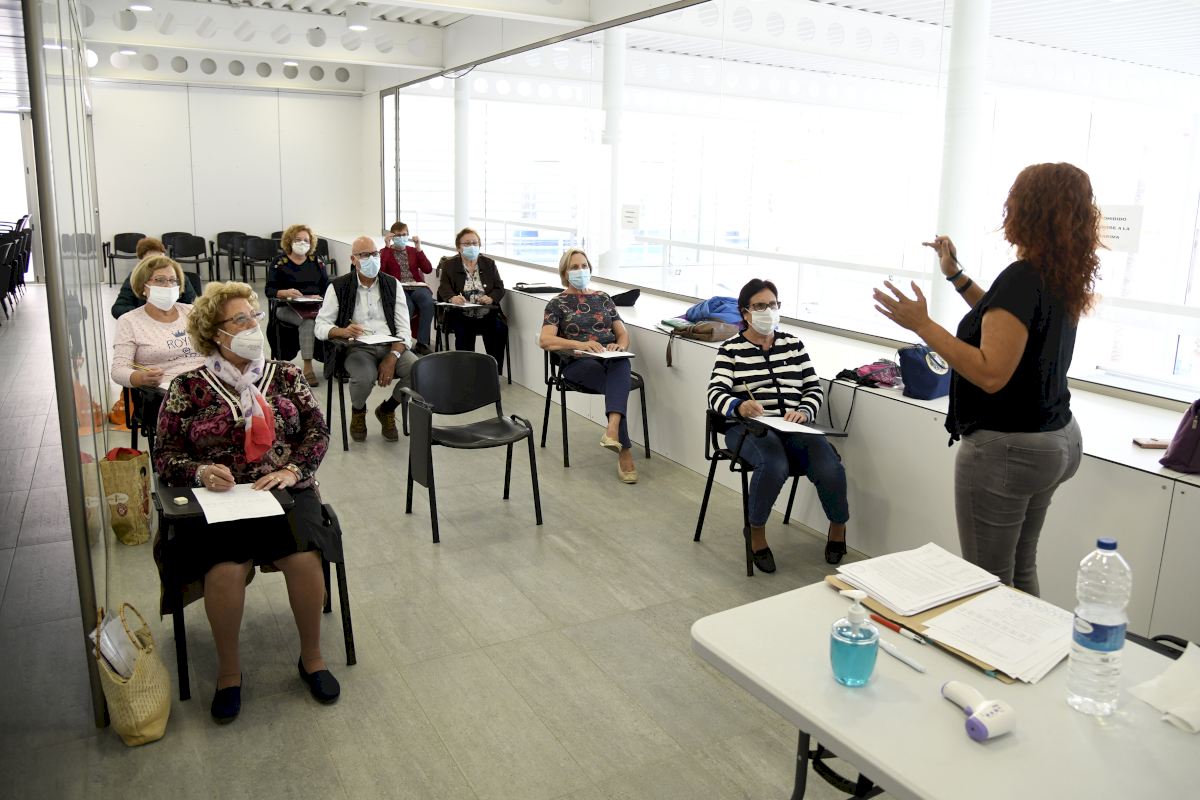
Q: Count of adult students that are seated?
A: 9